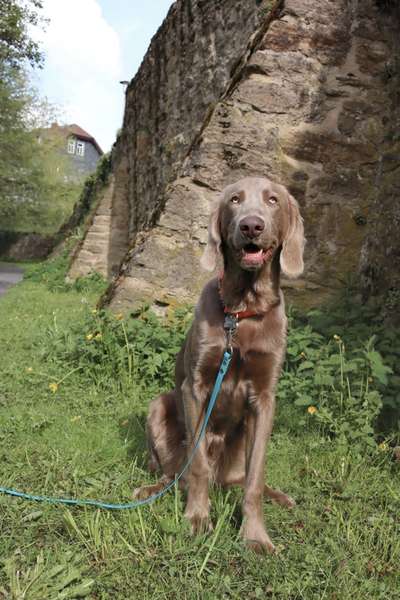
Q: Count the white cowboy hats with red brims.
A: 0